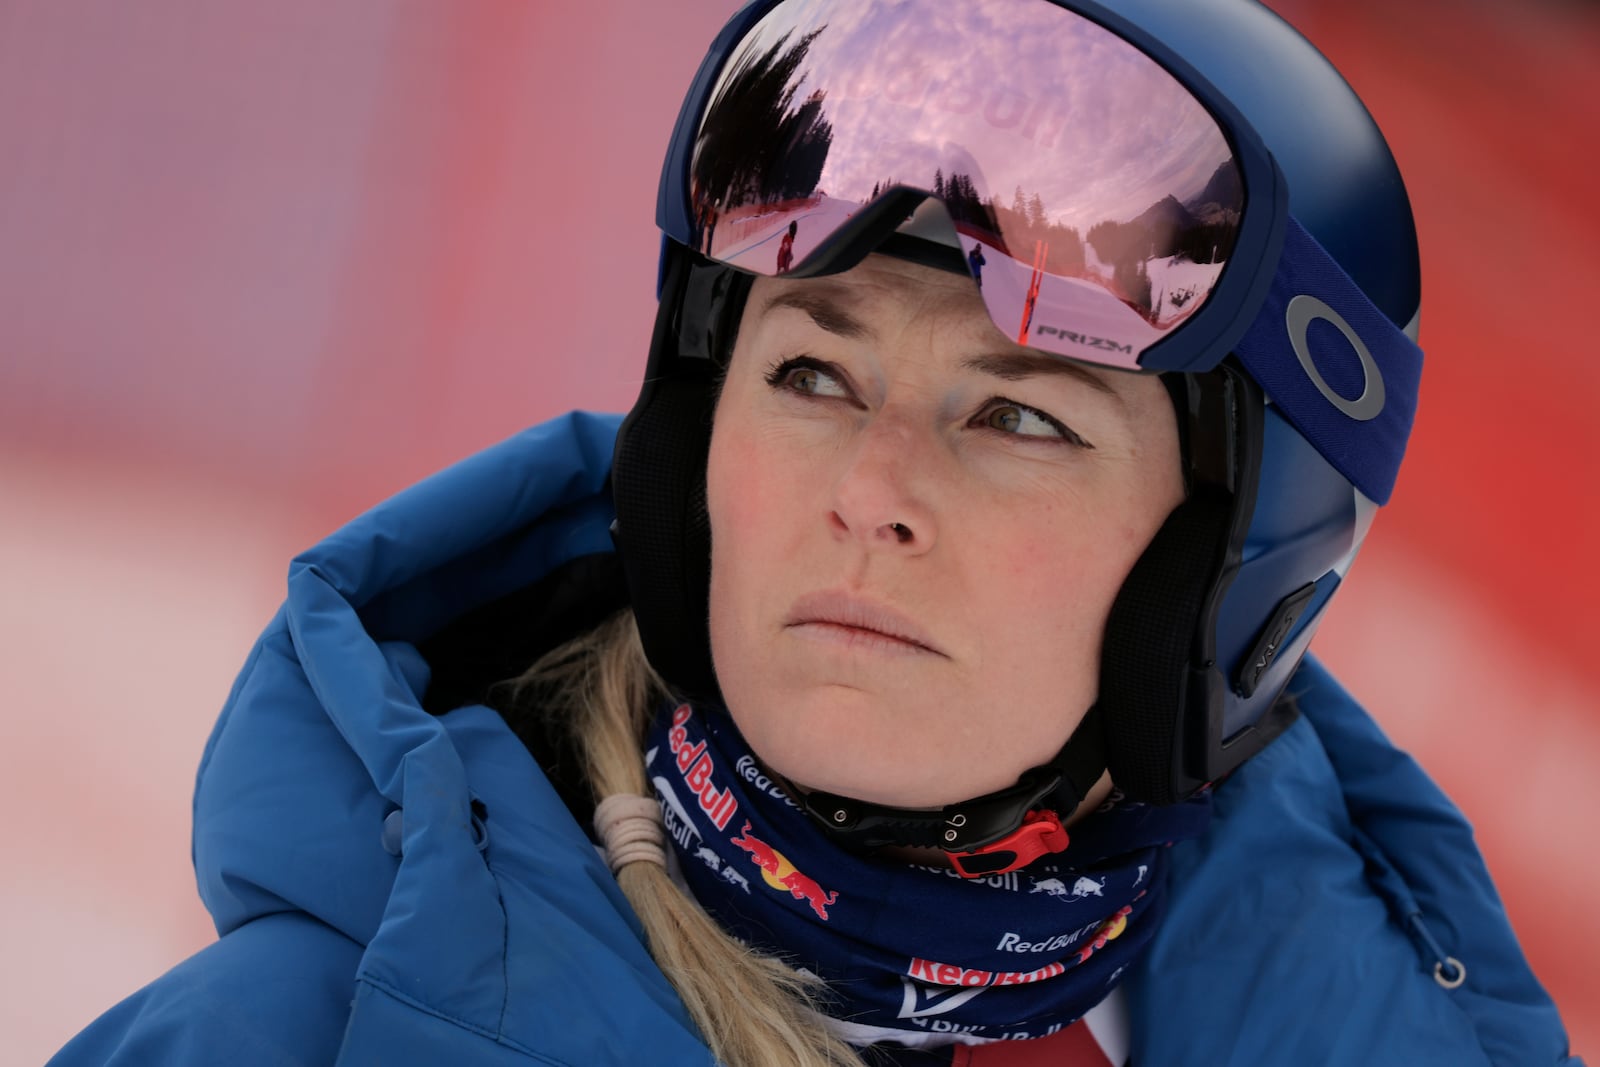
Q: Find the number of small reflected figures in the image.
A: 2